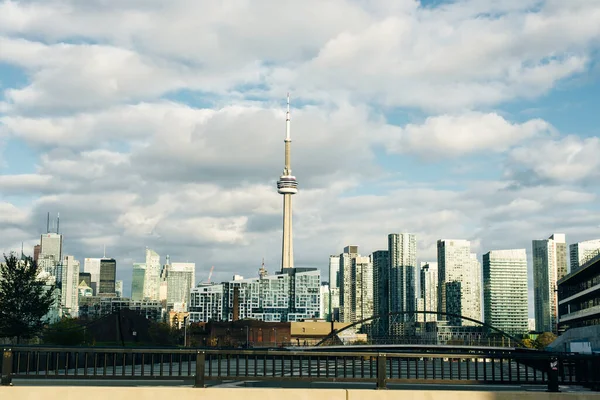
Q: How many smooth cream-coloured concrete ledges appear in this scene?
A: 1